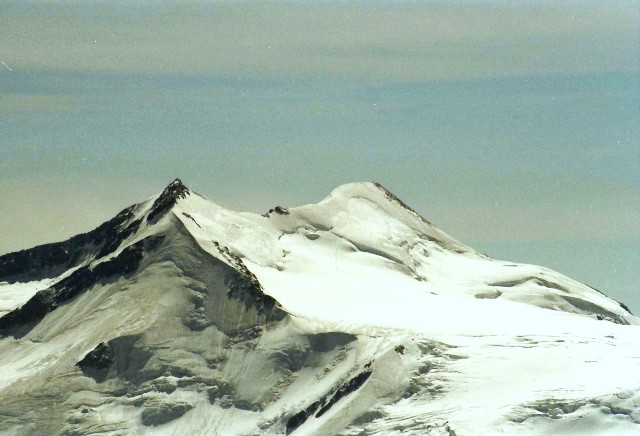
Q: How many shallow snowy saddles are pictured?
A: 1